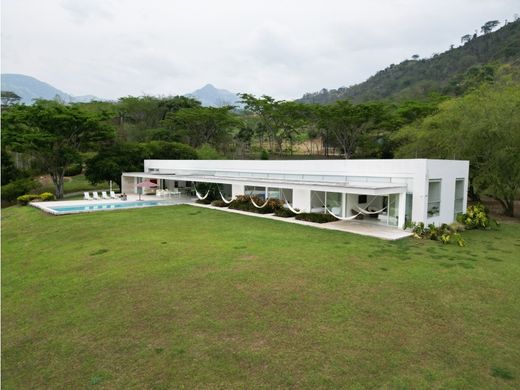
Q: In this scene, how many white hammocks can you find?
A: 6